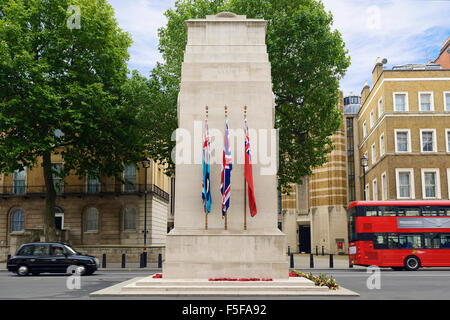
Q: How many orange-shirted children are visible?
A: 0